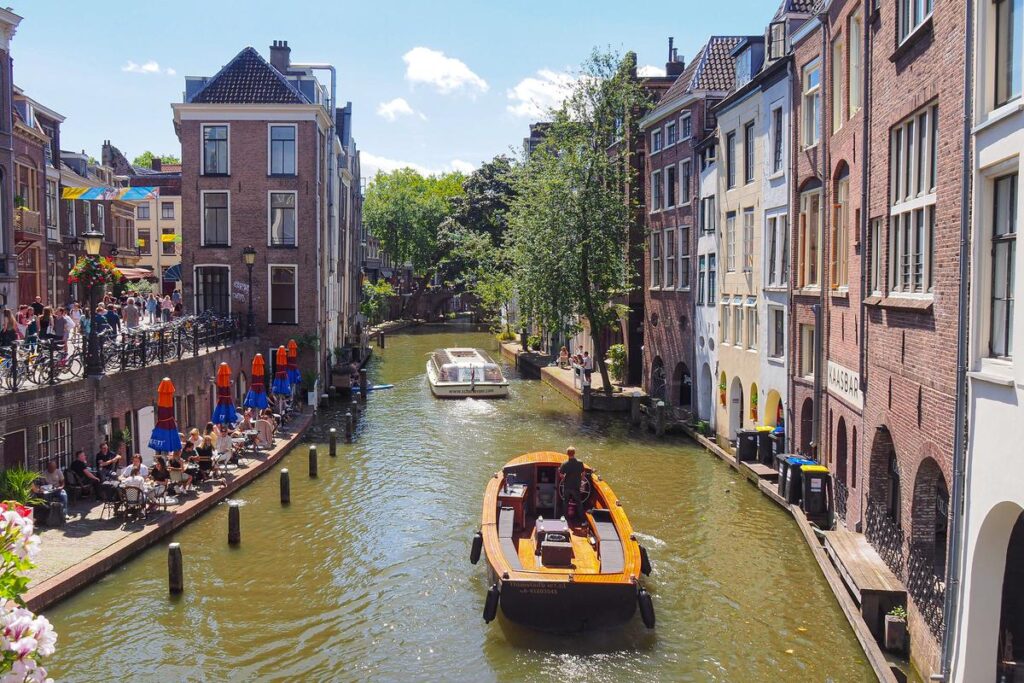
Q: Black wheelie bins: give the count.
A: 6